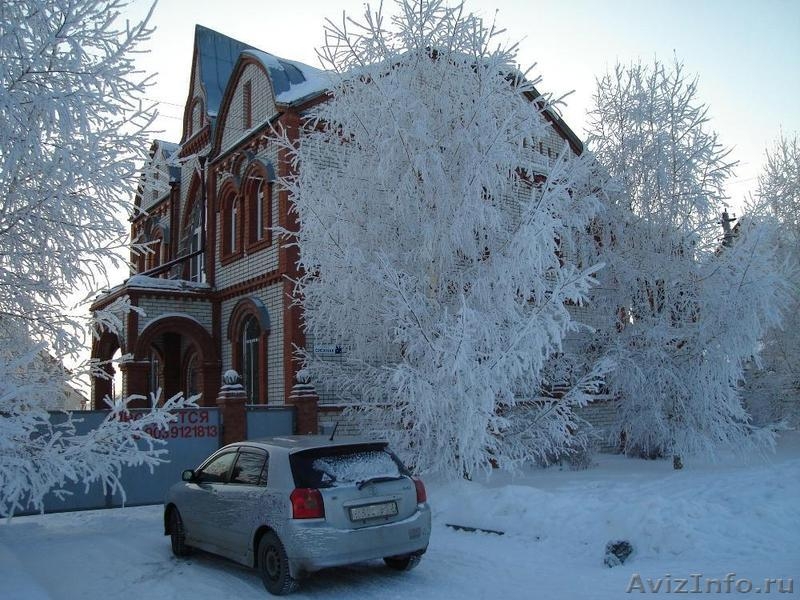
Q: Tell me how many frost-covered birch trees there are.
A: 4